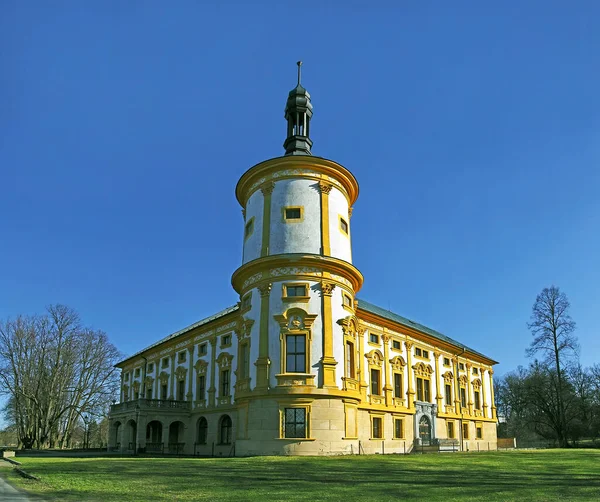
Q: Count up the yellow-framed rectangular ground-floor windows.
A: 6